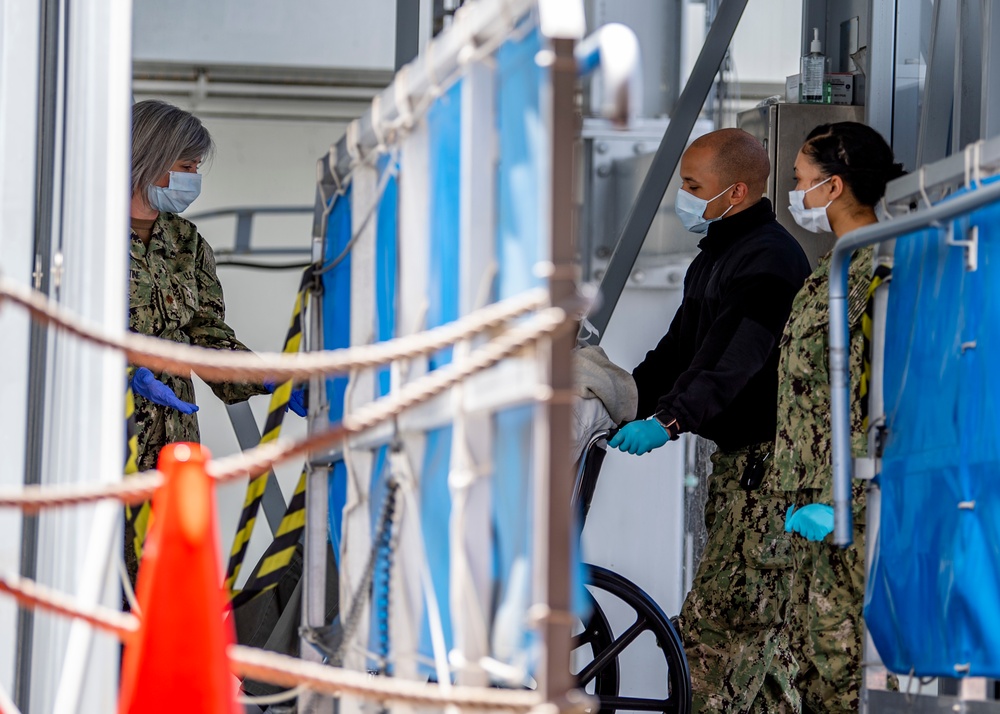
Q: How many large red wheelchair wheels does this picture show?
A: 0